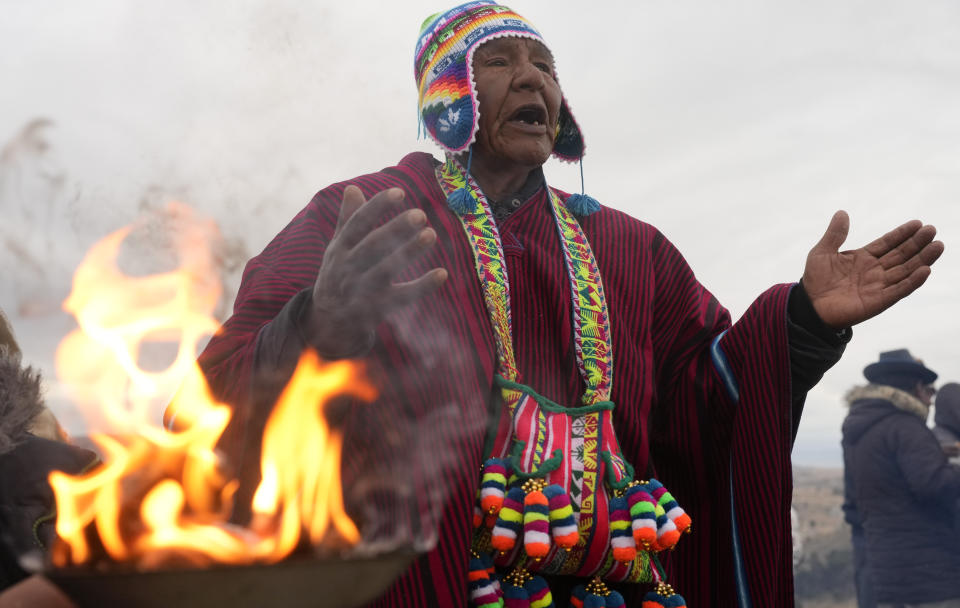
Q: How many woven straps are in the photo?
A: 2